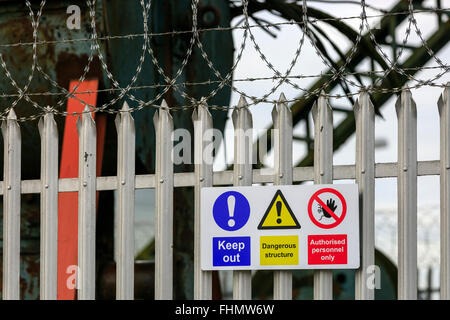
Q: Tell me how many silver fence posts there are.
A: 12